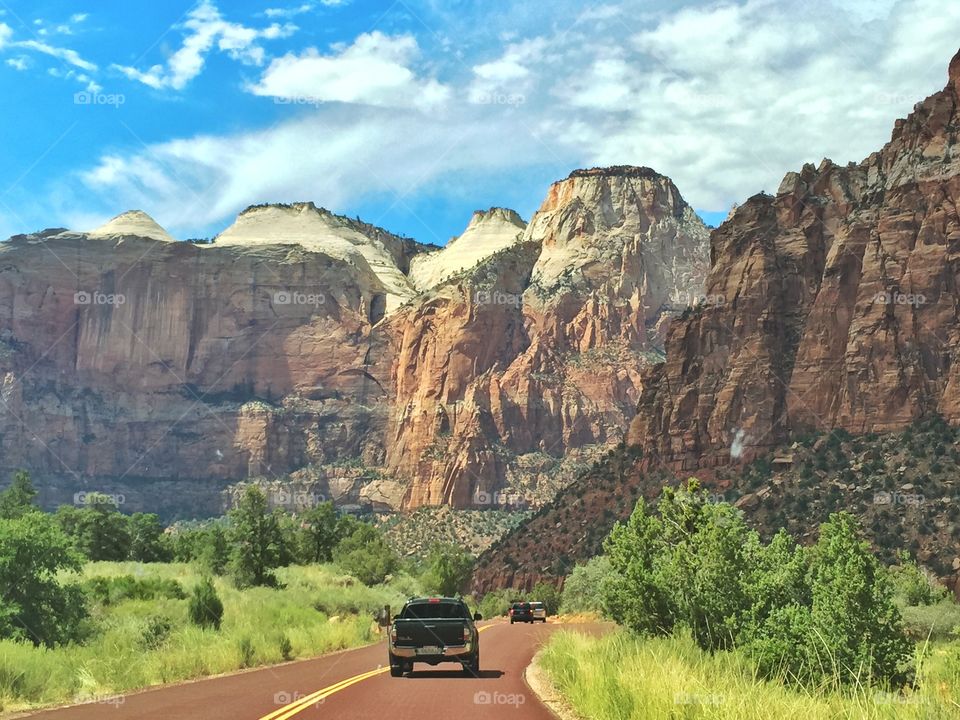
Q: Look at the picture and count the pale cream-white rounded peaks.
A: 3